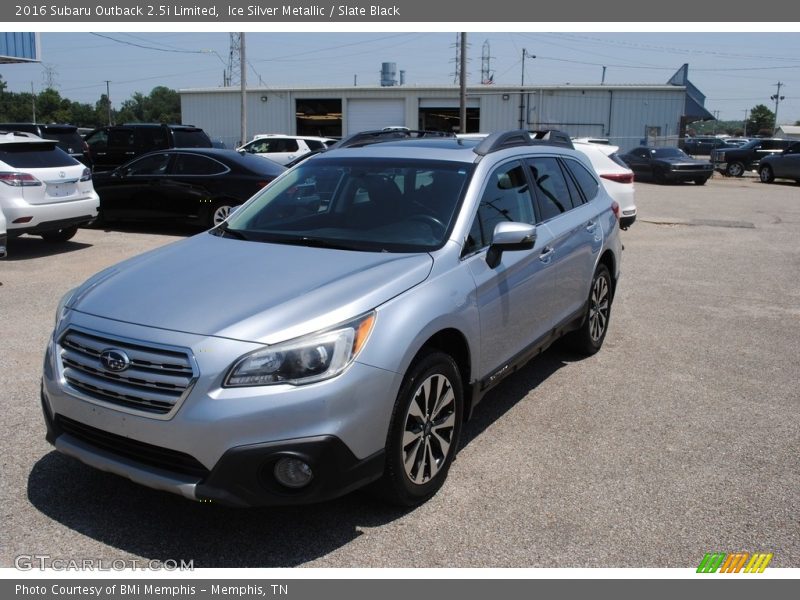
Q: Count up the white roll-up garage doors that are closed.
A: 1